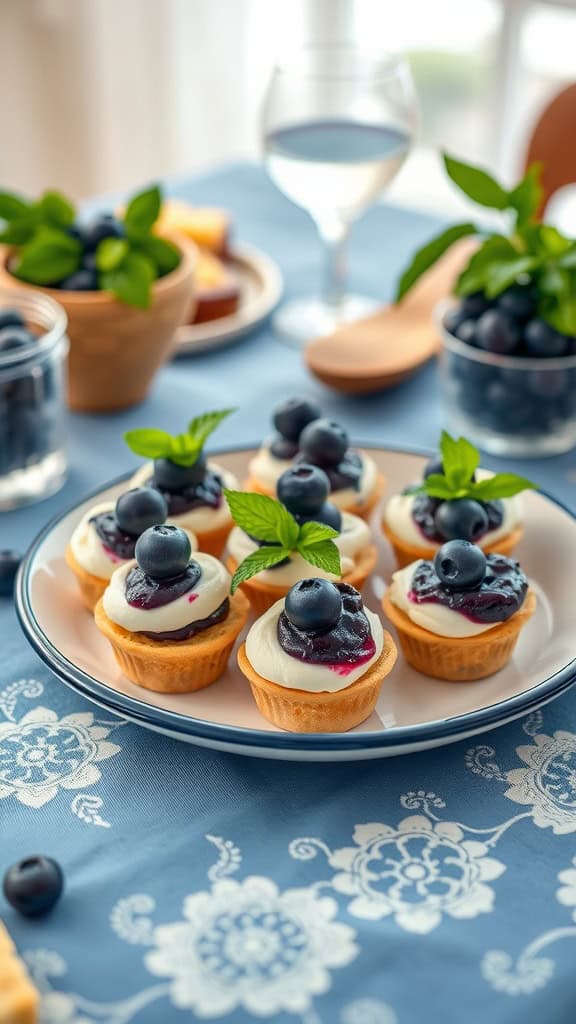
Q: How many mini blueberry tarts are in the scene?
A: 8